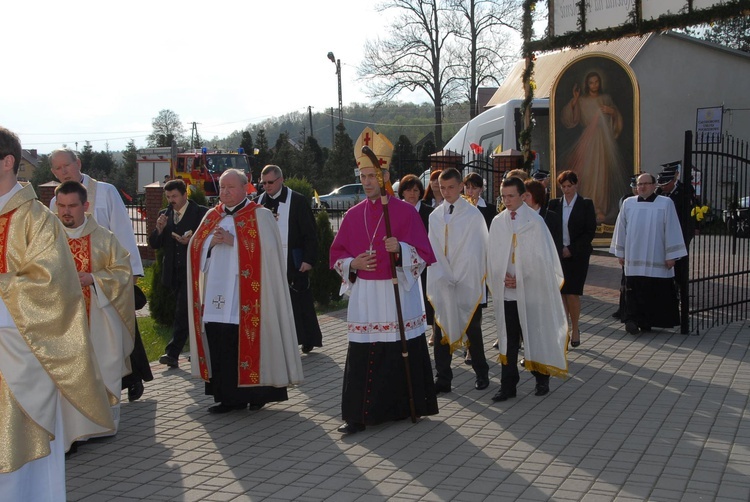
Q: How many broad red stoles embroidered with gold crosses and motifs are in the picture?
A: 1